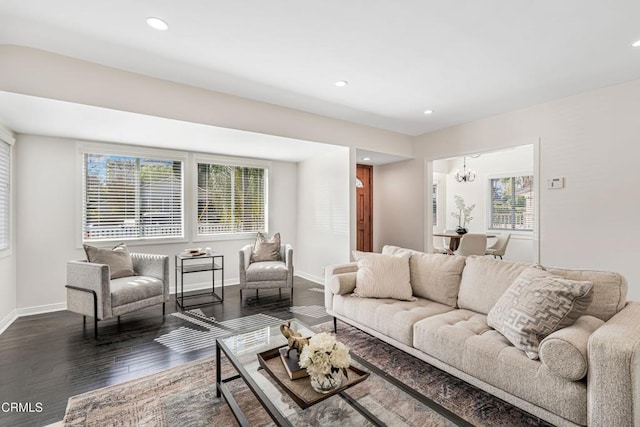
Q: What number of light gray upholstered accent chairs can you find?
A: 2